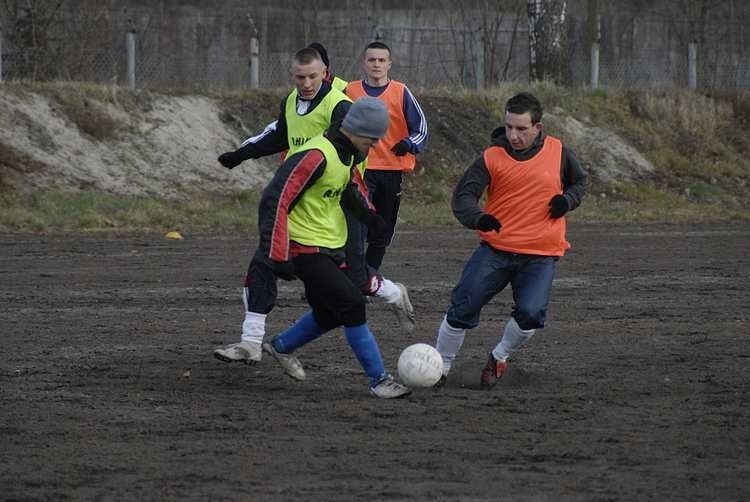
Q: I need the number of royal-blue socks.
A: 2